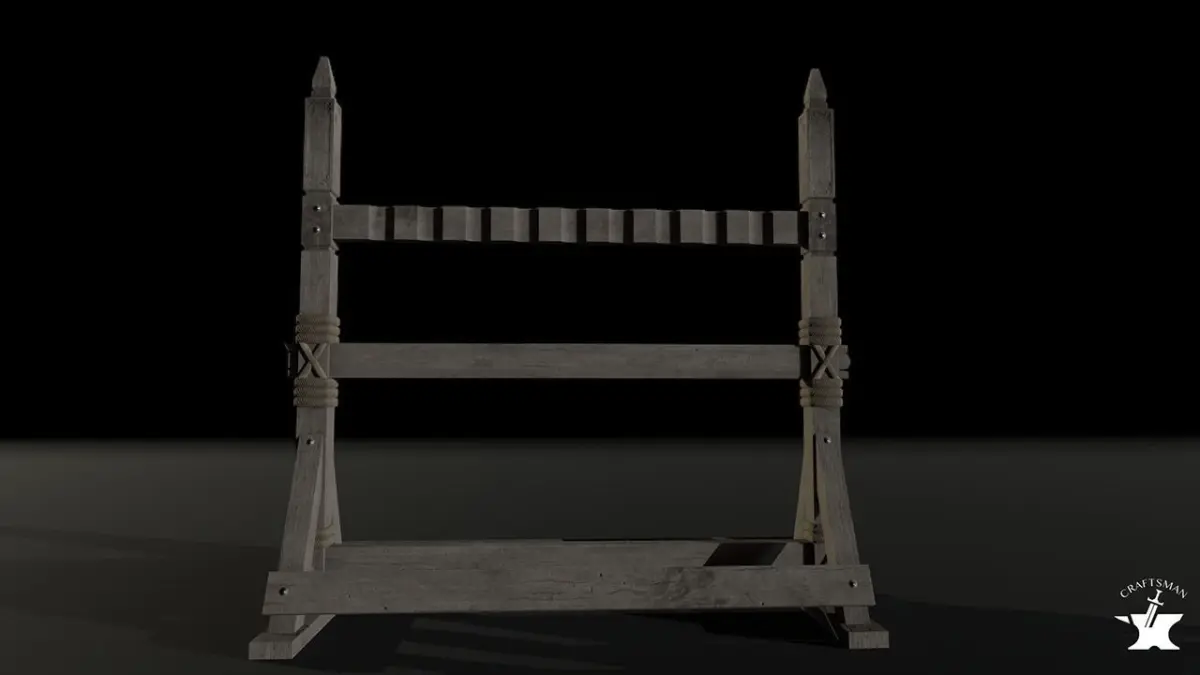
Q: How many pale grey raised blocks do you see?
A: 10